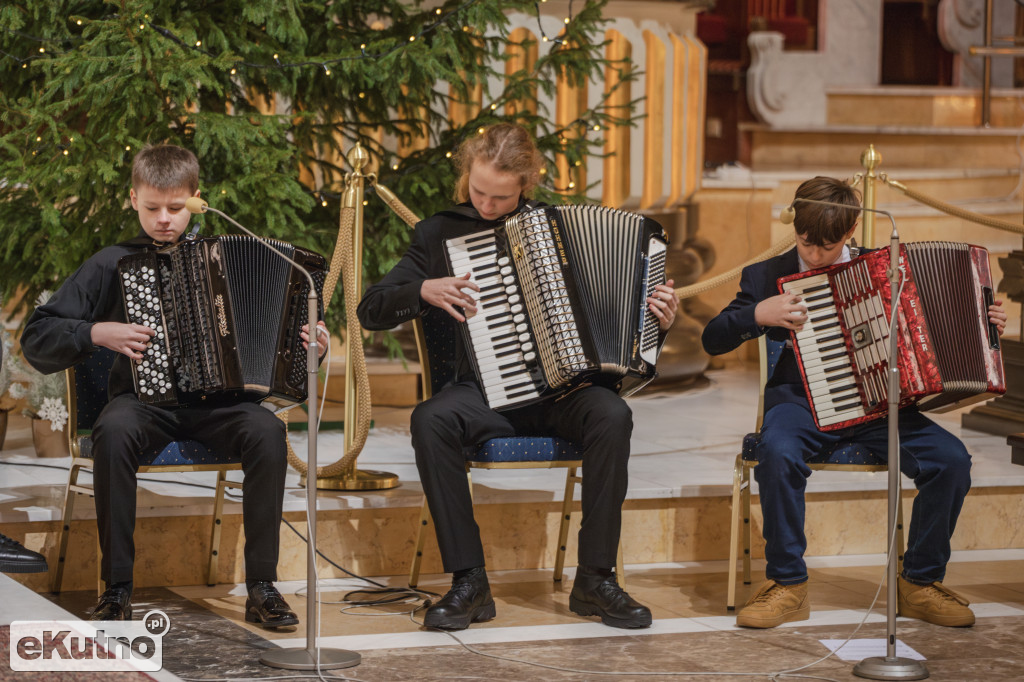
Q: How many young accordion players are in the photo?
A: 3